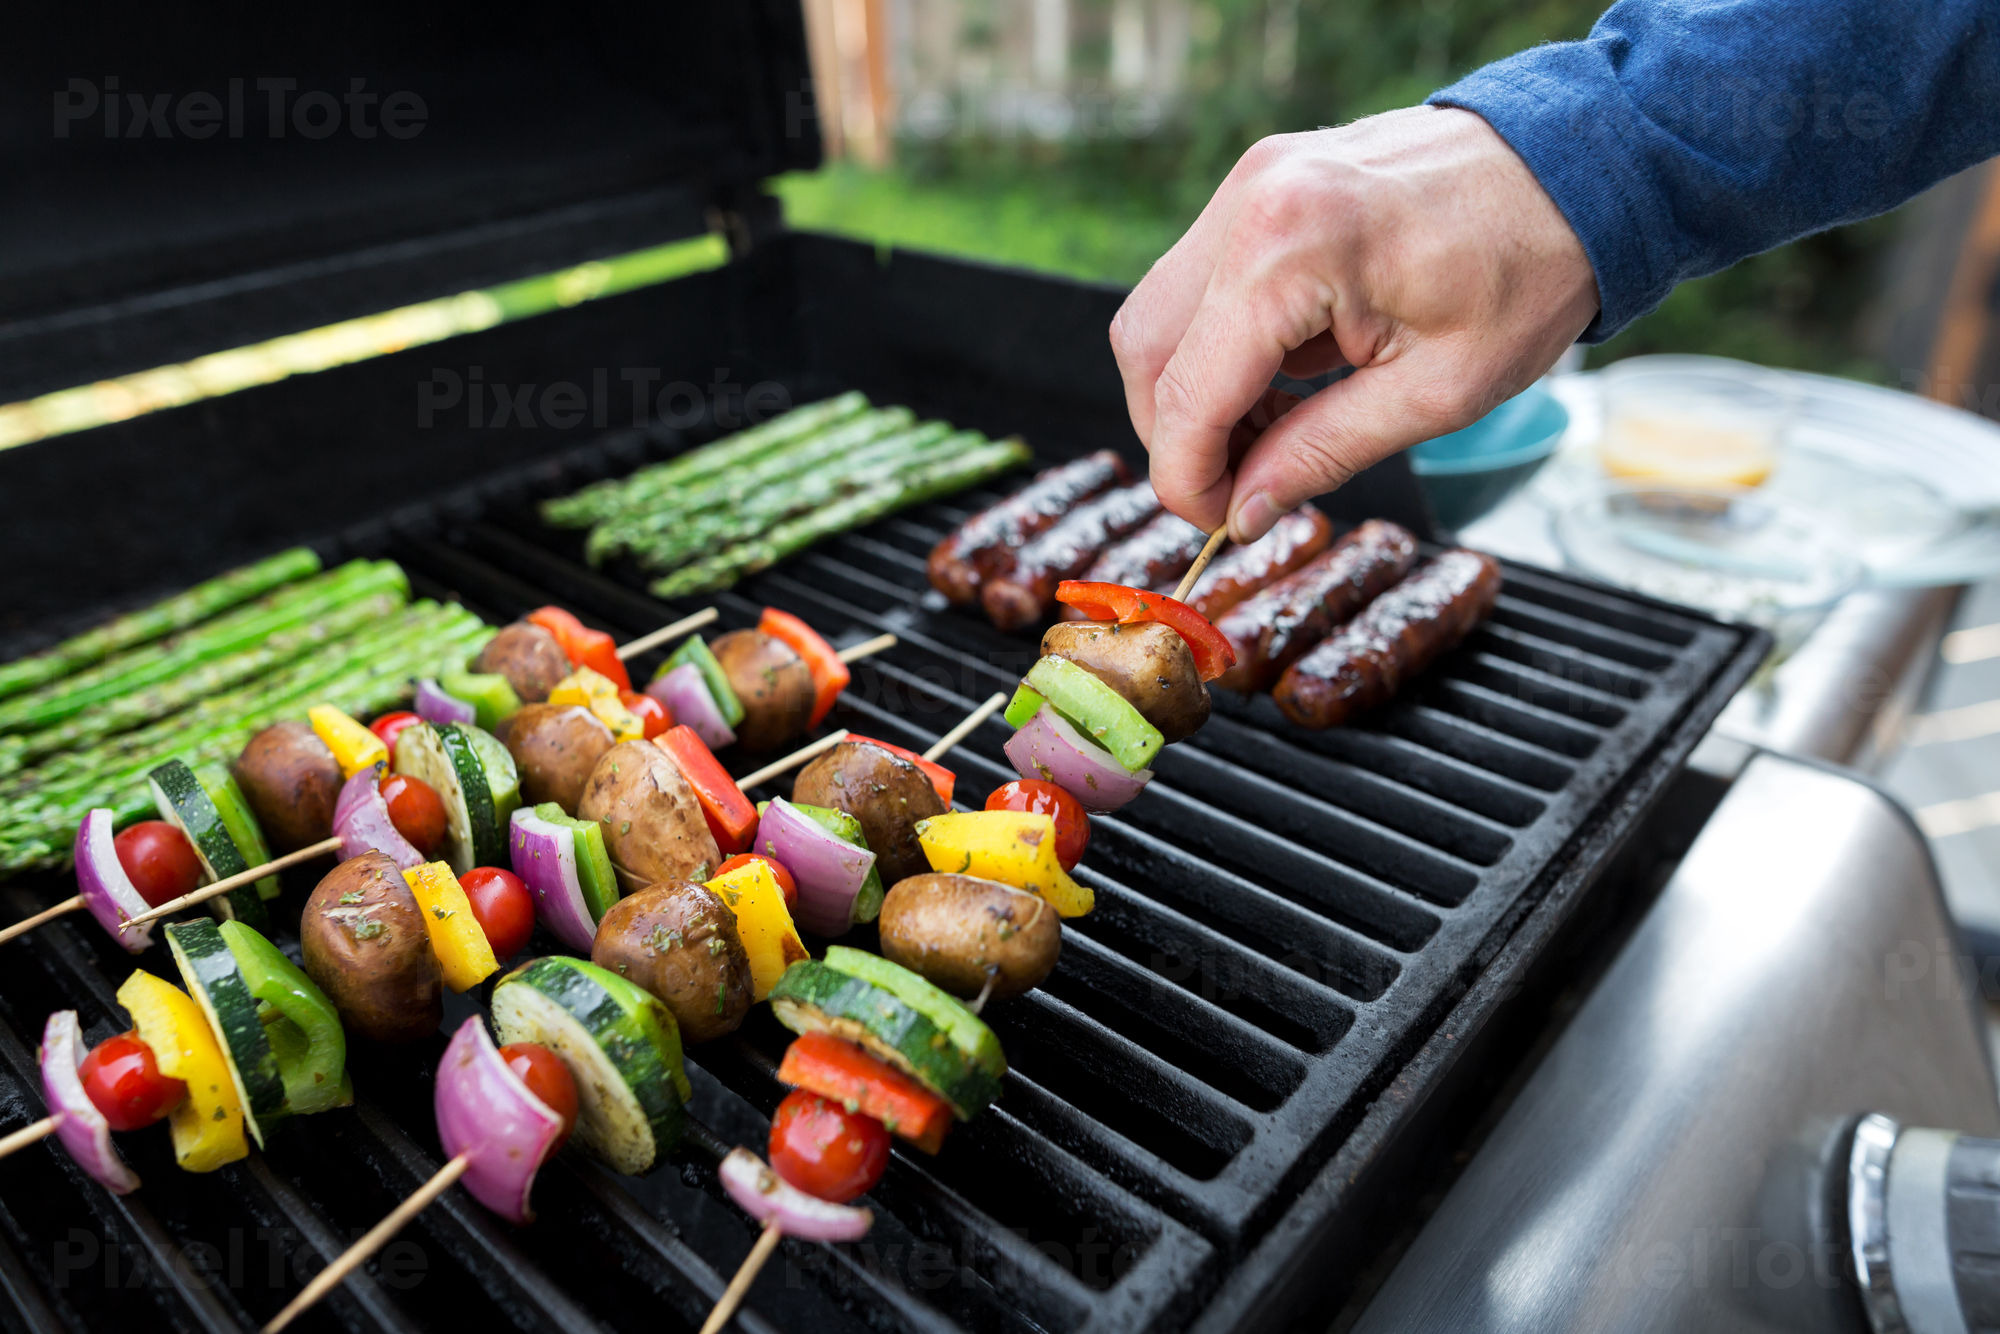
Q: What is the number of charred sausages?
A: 6